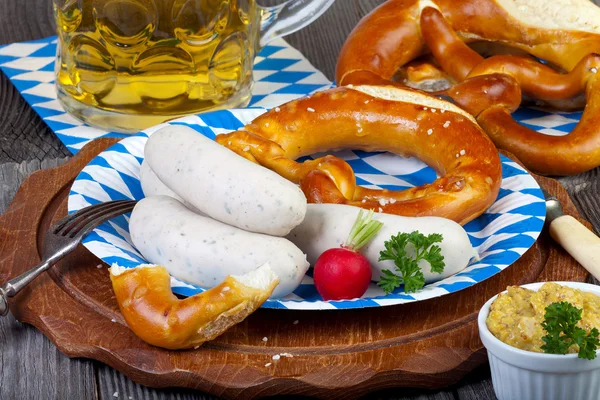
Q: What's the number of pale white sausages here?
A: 4